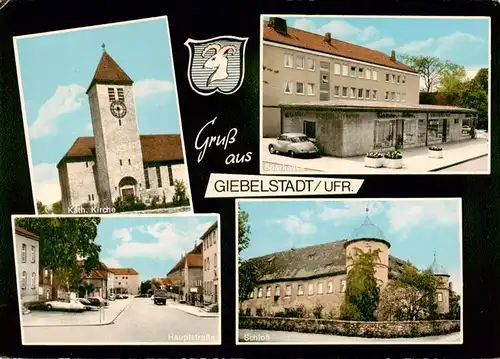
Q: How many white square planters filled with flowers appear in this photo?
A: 3